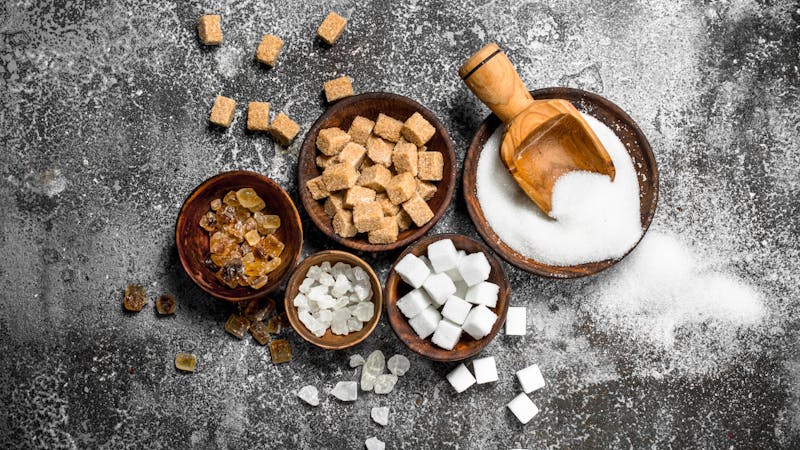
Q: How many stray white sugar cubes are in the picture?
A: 5